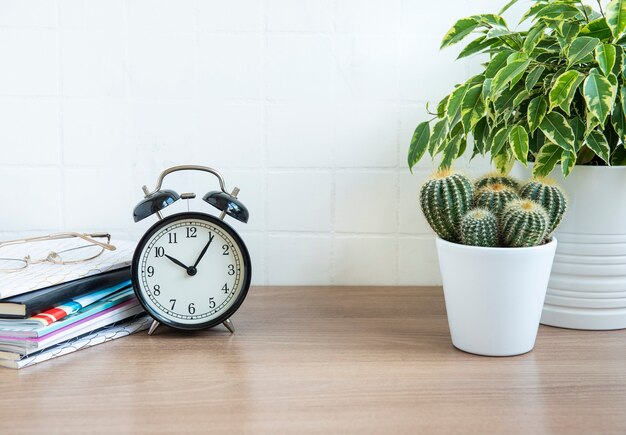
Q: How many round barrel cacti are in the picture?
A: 6